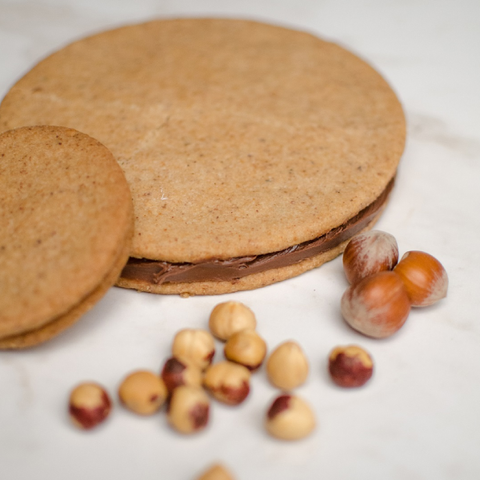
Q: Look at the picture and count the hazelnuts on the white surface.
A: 15